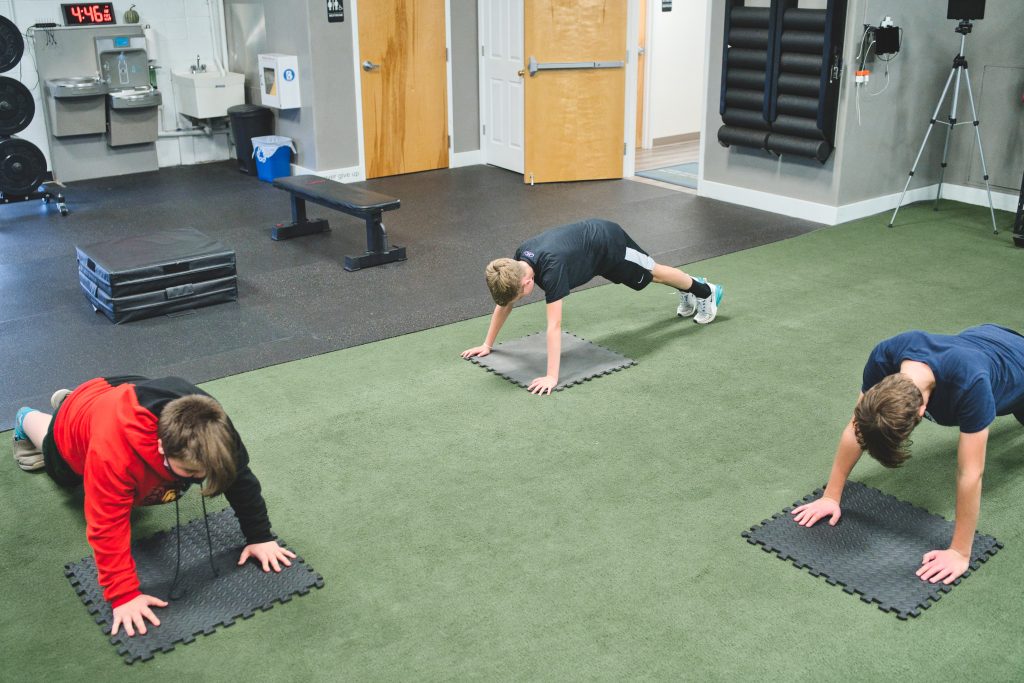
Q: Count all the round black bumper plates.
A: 3